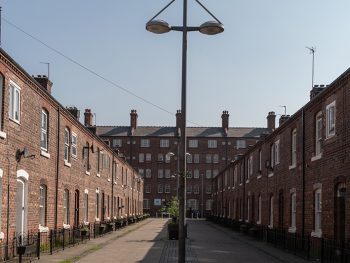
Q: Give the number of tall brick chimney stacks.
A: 5